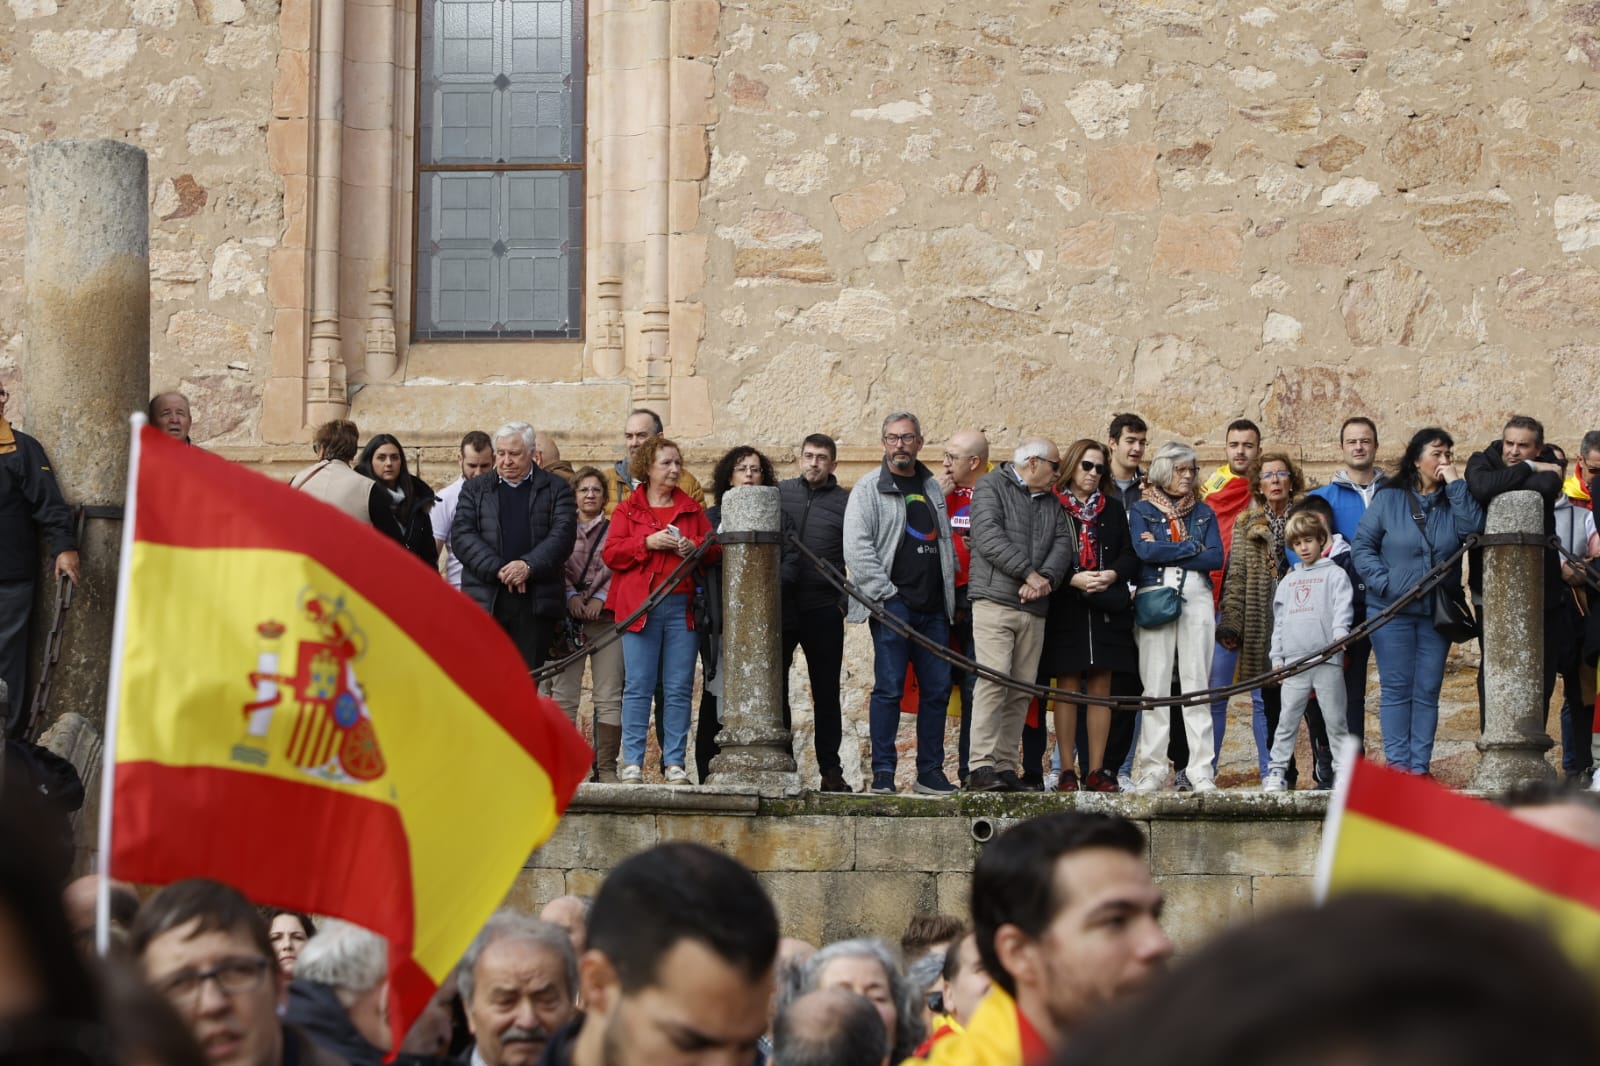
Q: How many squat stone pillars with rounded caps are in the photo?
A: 2